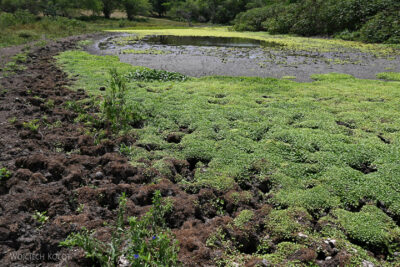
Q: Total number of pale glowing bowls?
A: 0